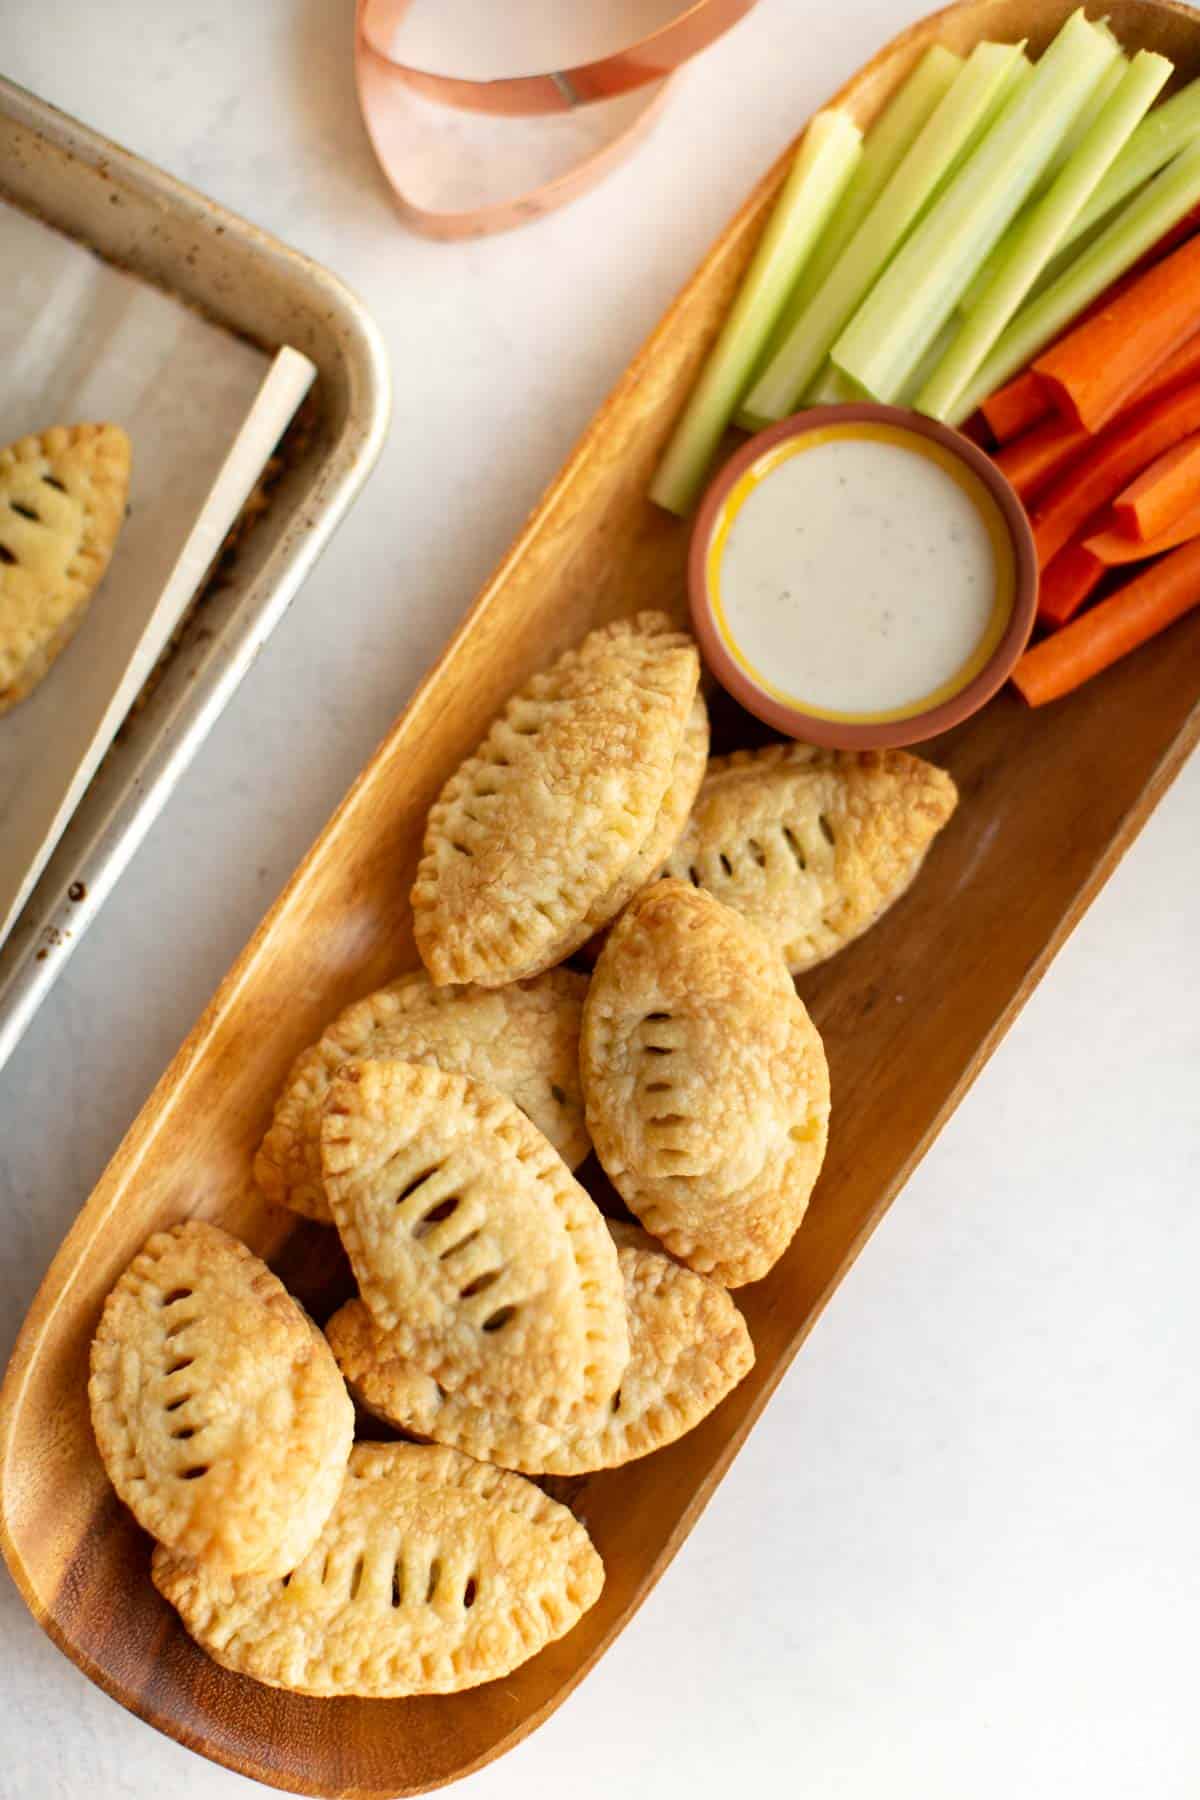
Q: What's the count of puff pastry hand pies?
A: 9